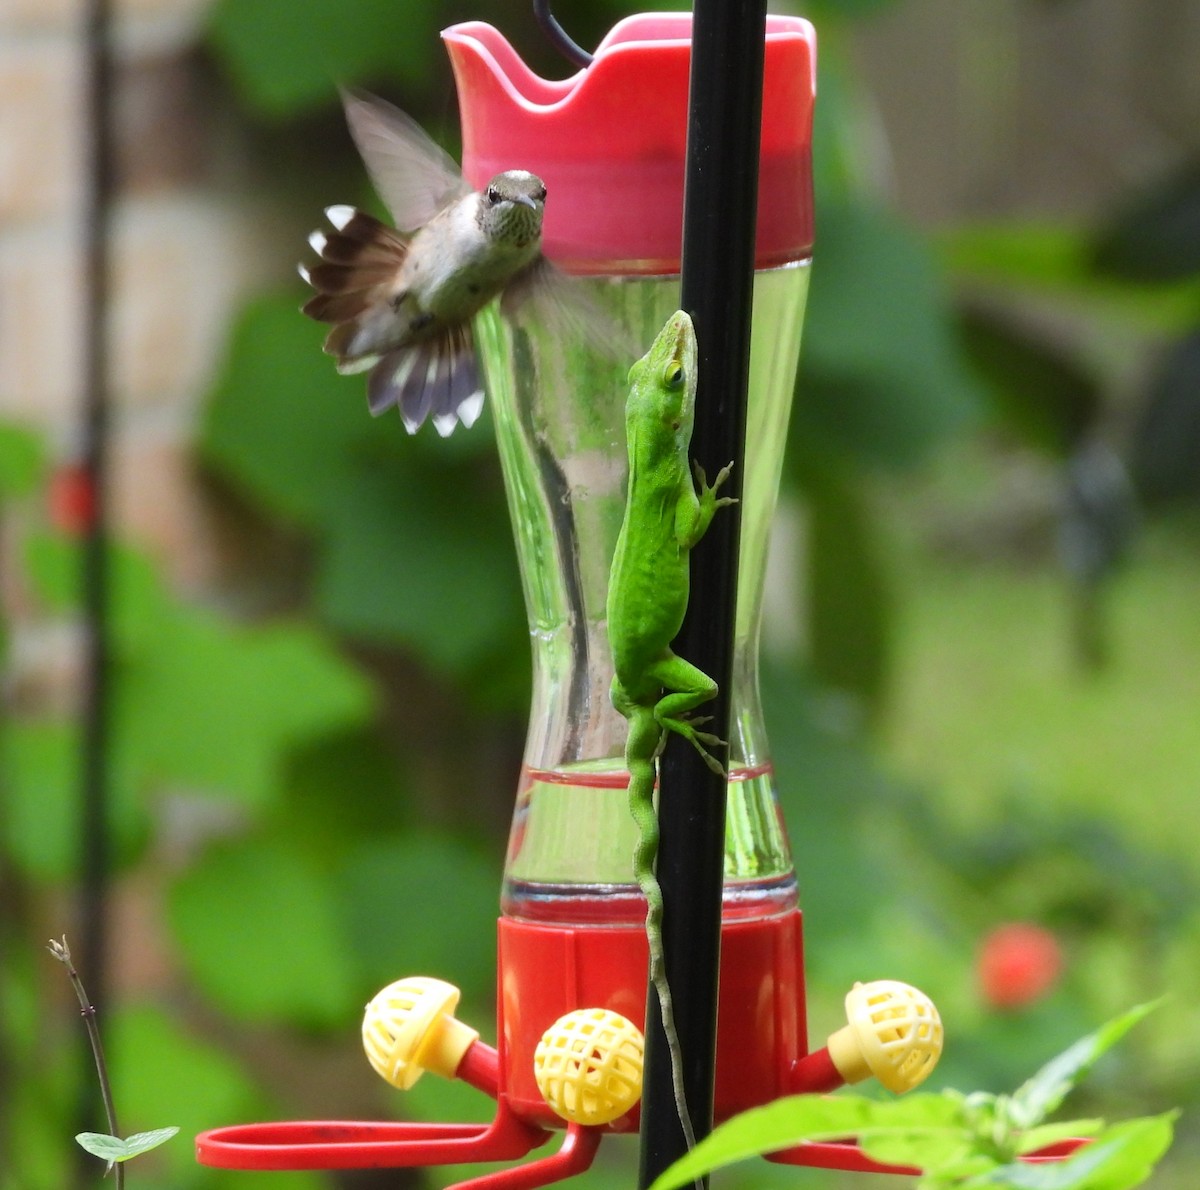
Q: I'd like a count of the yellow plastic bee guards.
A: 3